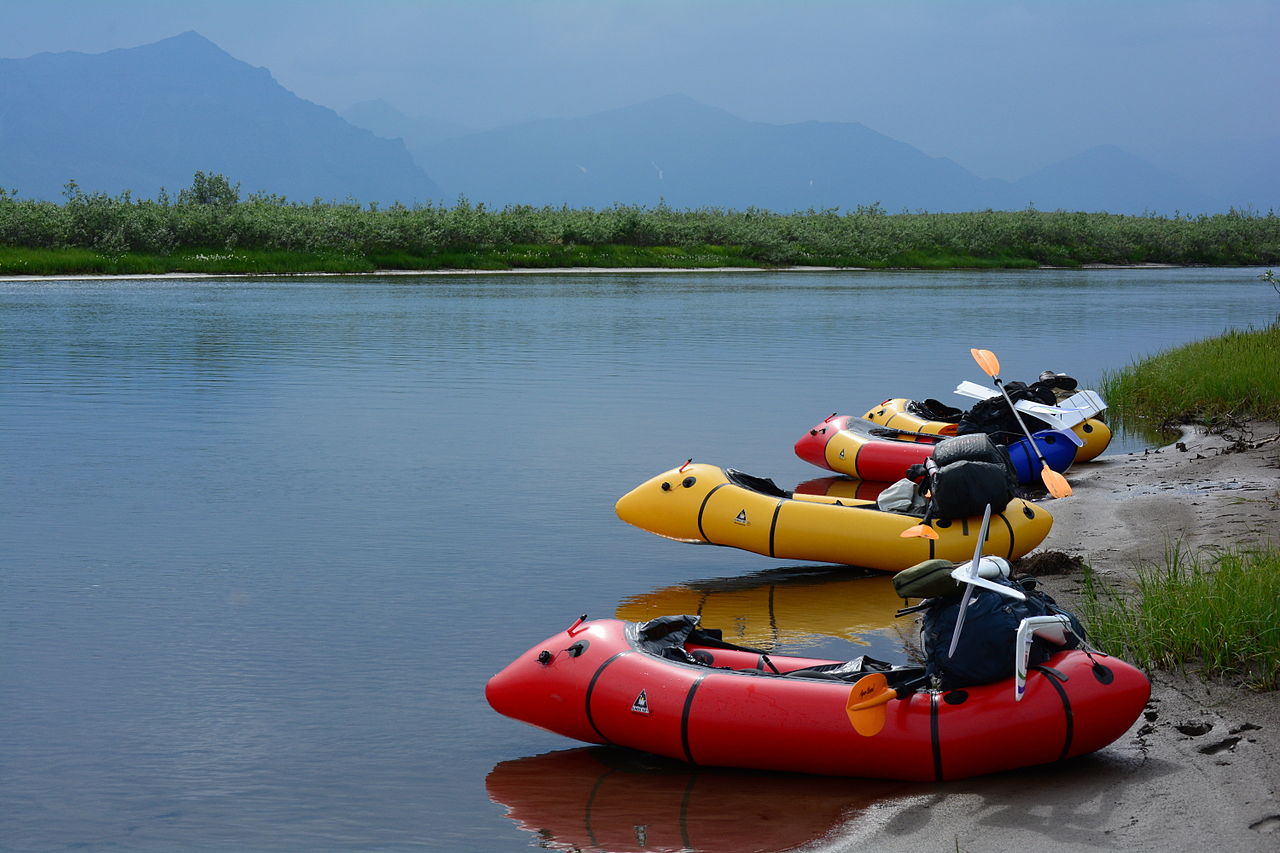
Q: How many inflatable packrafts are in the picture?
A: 4